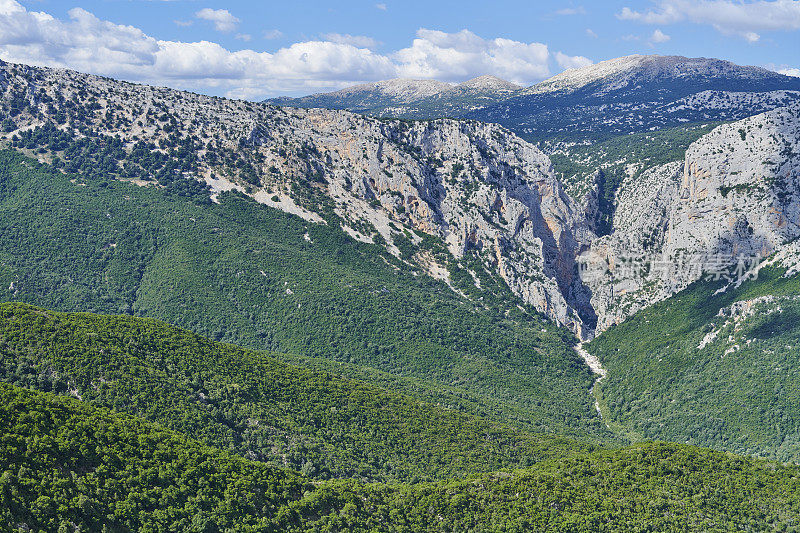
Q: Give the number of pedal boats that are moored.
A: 0